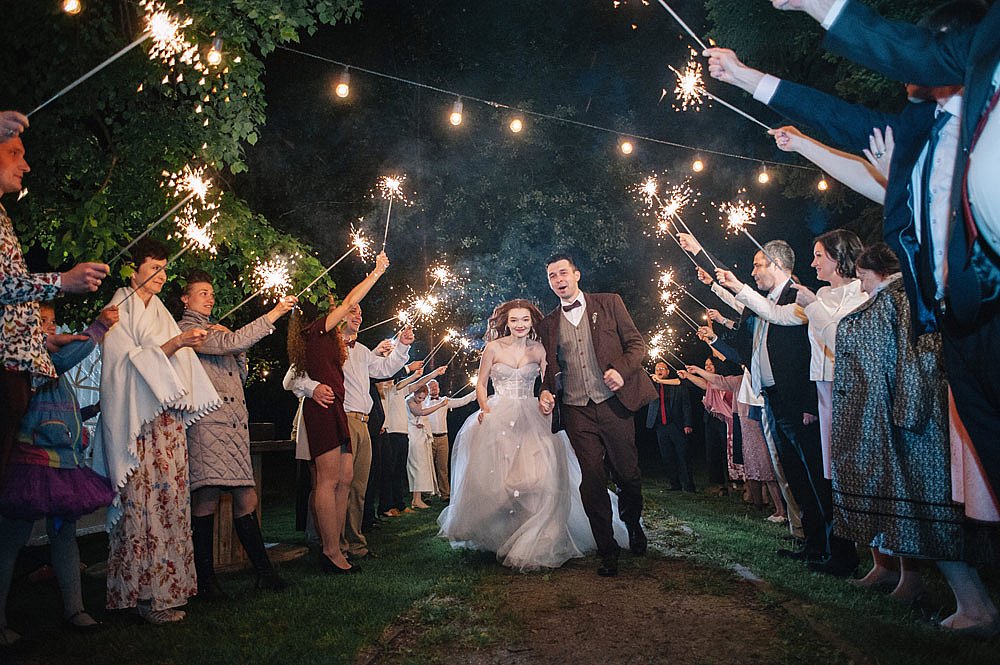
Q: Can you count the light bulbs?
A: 9